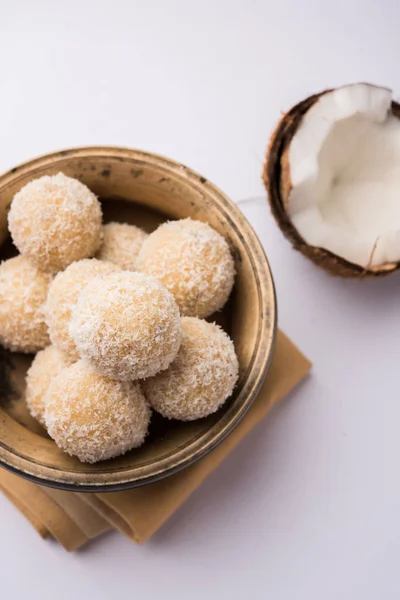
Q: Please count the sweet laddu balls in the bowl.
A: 9